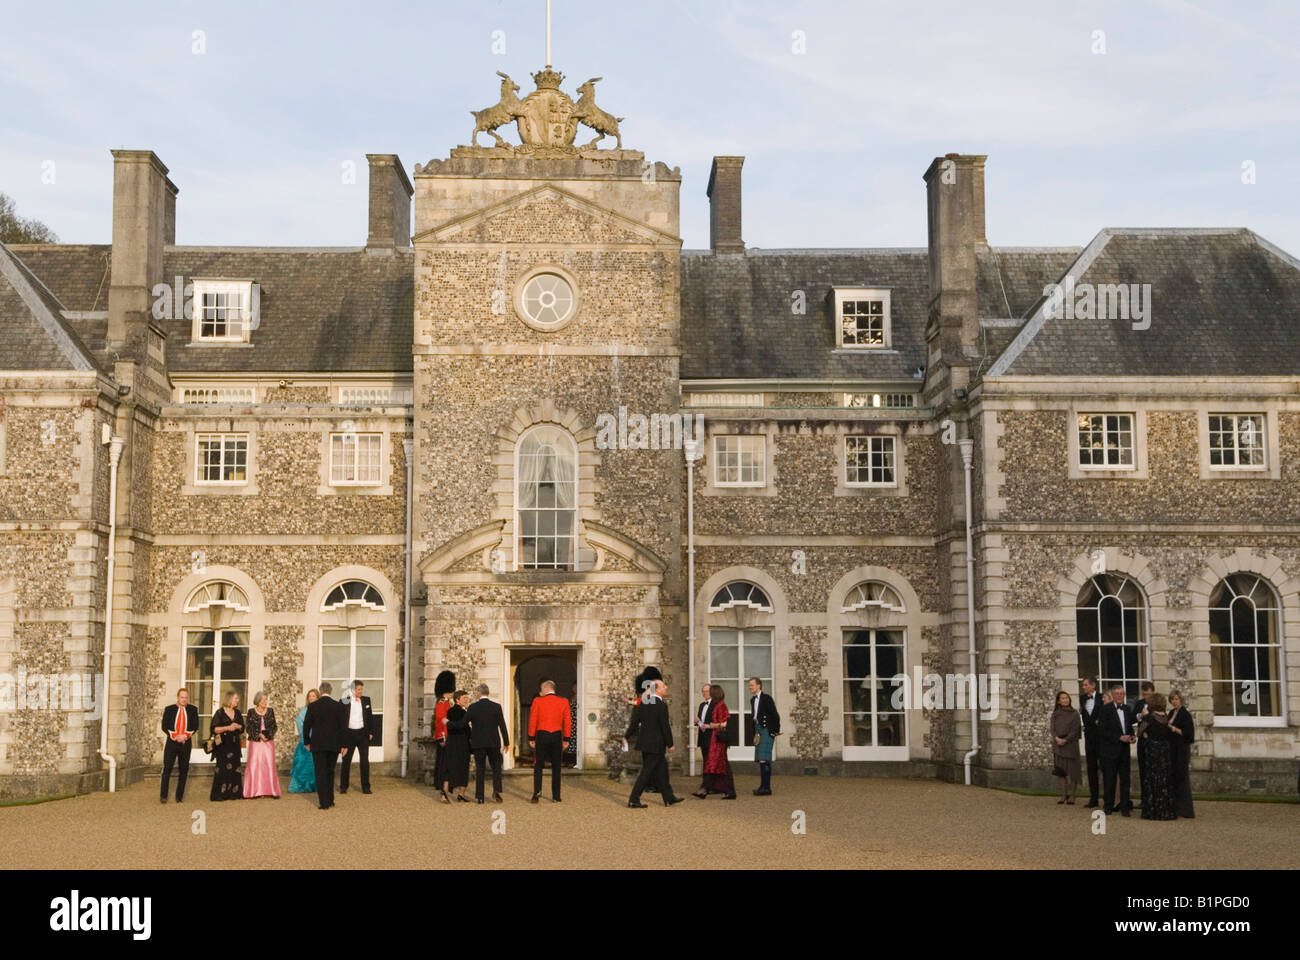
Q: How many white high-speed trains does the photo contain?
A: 0